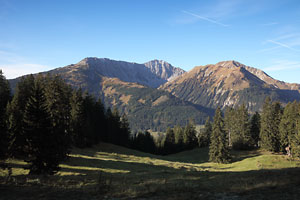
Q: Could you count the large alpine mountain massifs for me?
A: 2